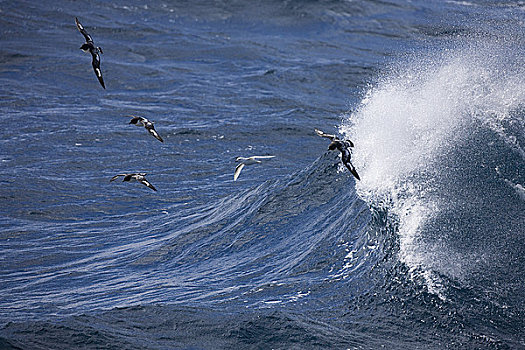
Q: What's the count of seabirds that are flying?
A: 5